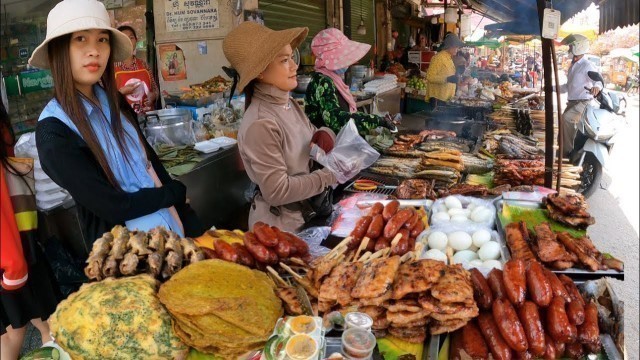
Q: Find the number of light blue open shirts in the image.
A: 1